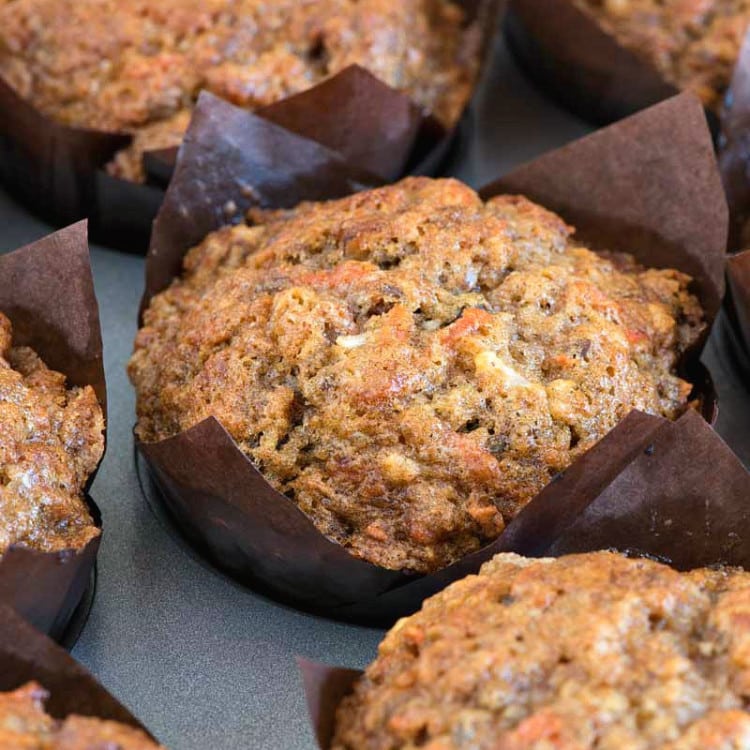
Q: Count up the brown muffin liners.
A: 7